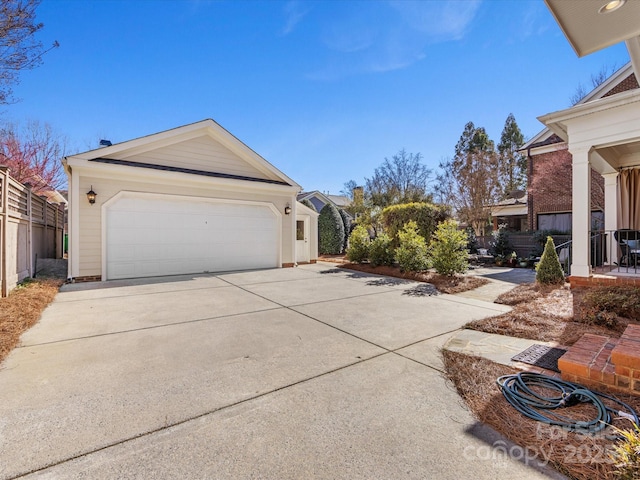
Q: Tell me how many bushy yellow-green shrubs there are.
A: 4